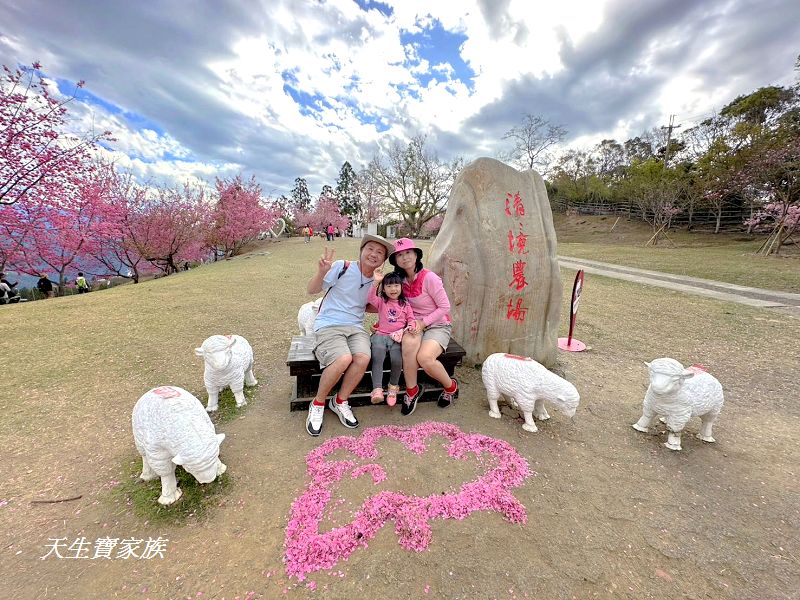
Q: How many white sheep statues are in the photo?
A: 5